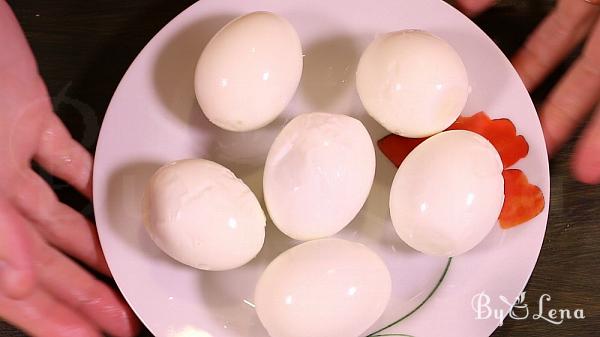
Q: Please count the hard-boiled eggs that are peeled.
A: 6